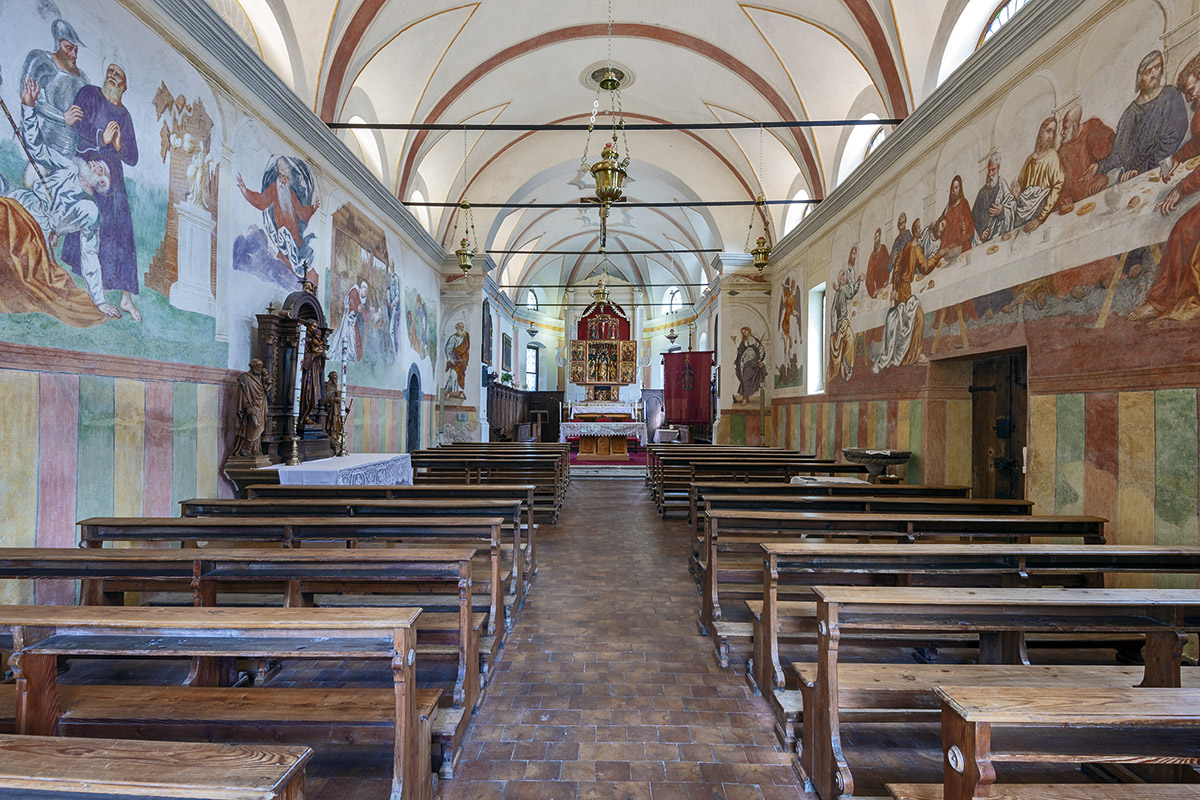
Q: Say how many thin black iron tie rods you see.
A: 5